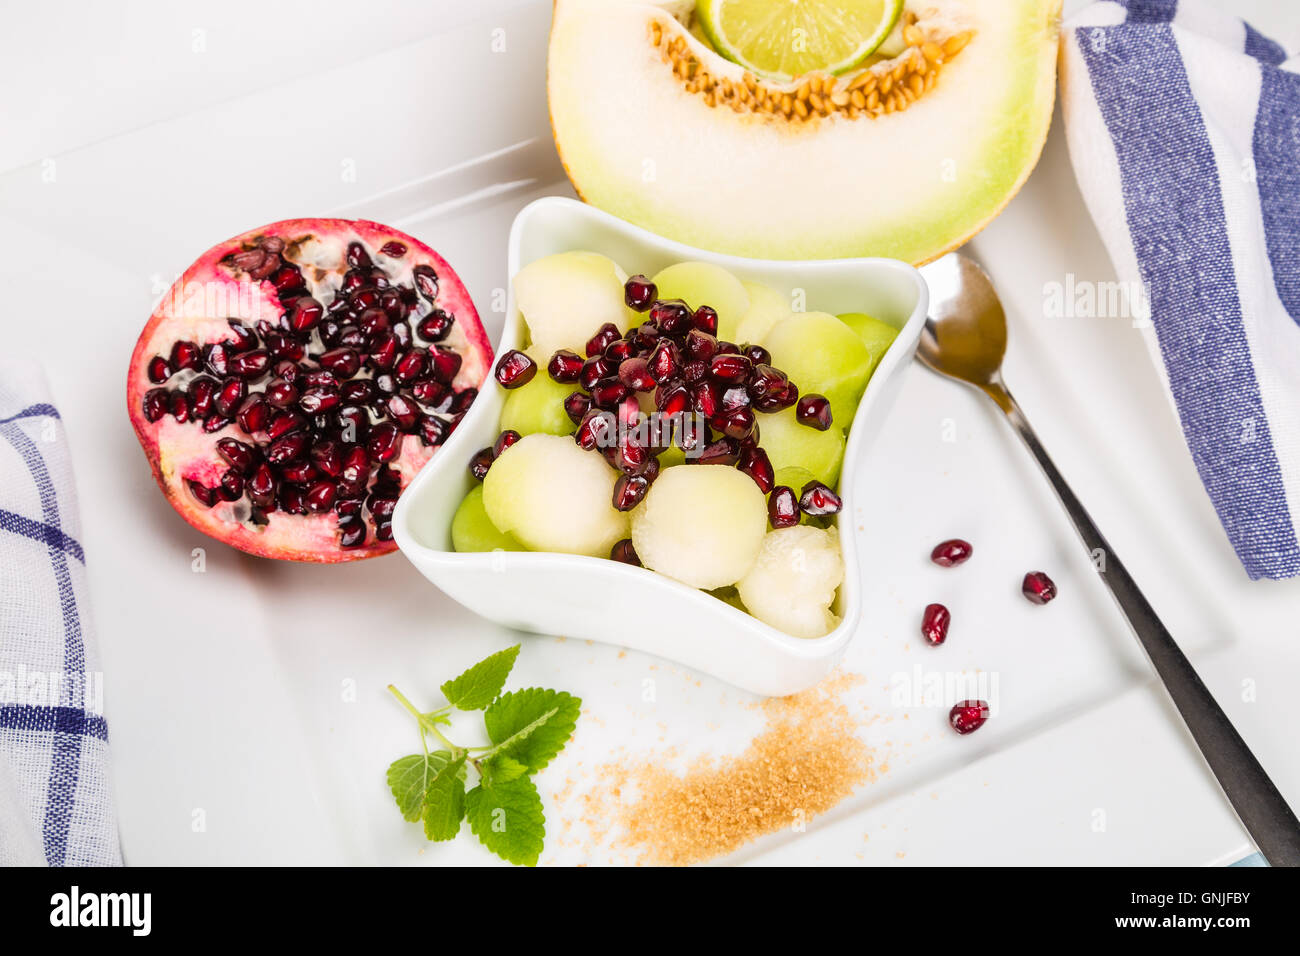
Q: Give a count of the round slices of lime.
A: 1